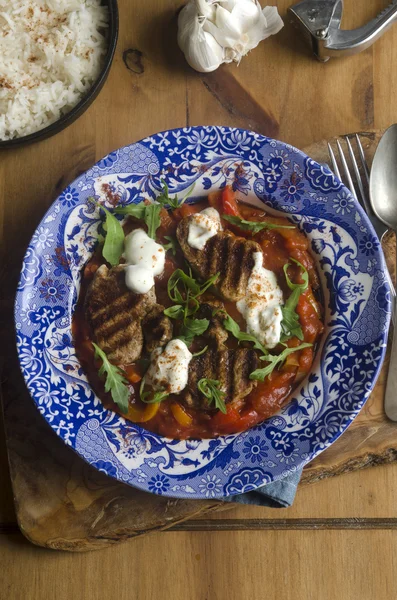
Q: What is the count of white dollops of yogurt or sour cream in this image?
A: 4